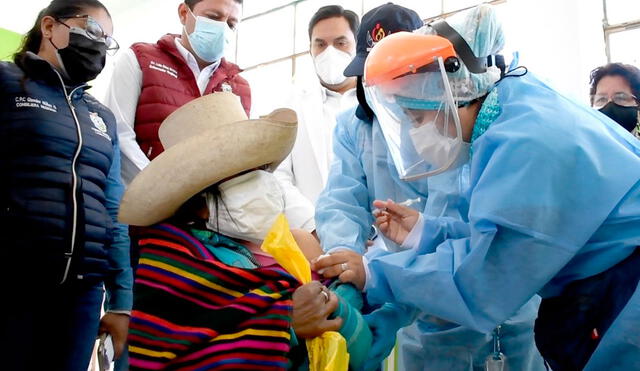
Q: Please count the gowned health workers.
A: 2